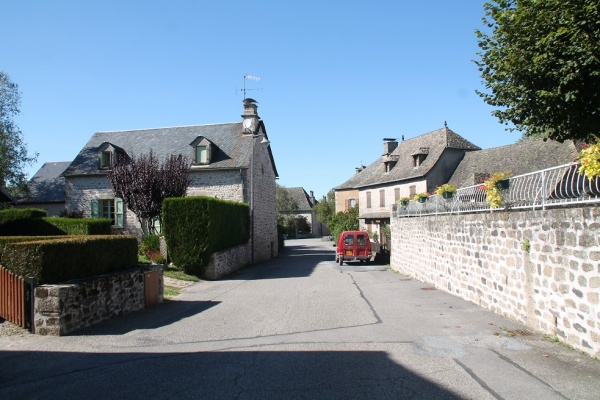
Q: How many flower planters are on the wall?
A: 5